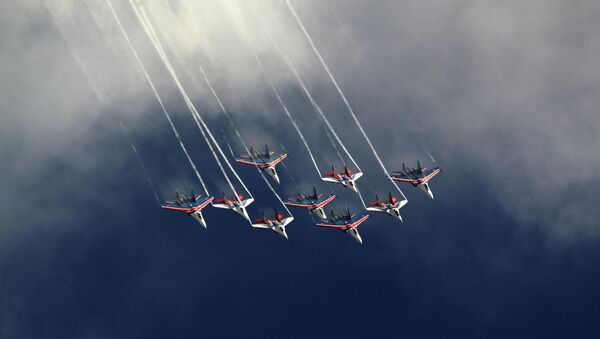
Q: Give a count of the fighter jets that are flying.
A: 9